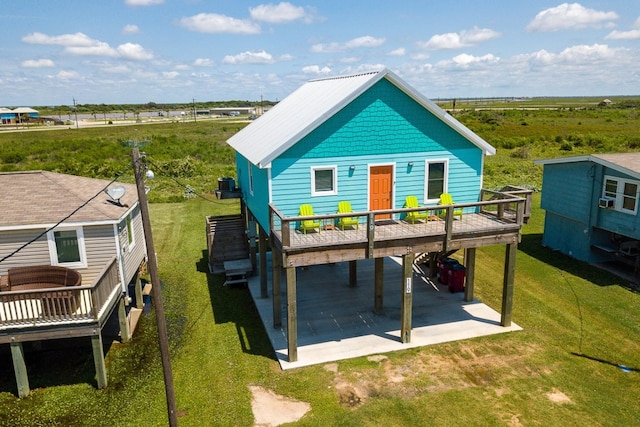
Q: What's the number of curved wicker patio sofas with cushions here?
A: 1